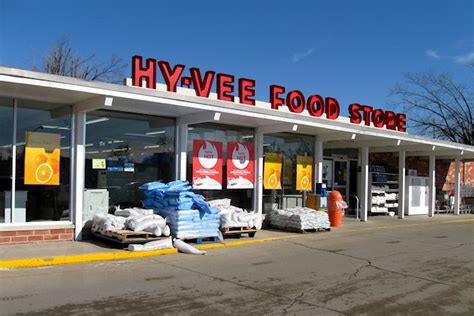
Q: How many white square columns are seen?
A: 8